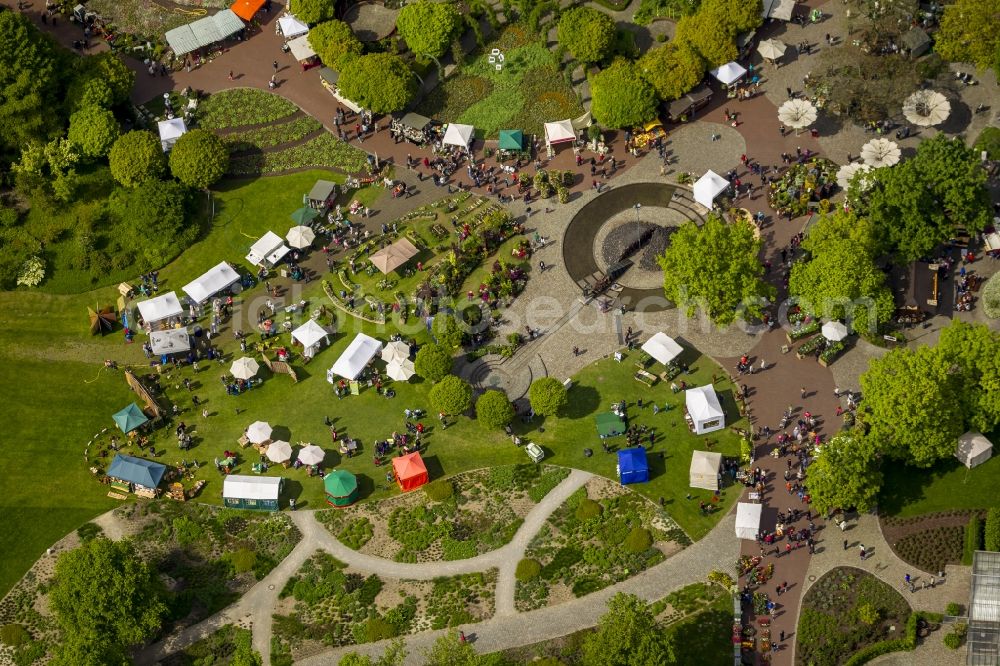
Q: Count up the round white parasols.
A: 13